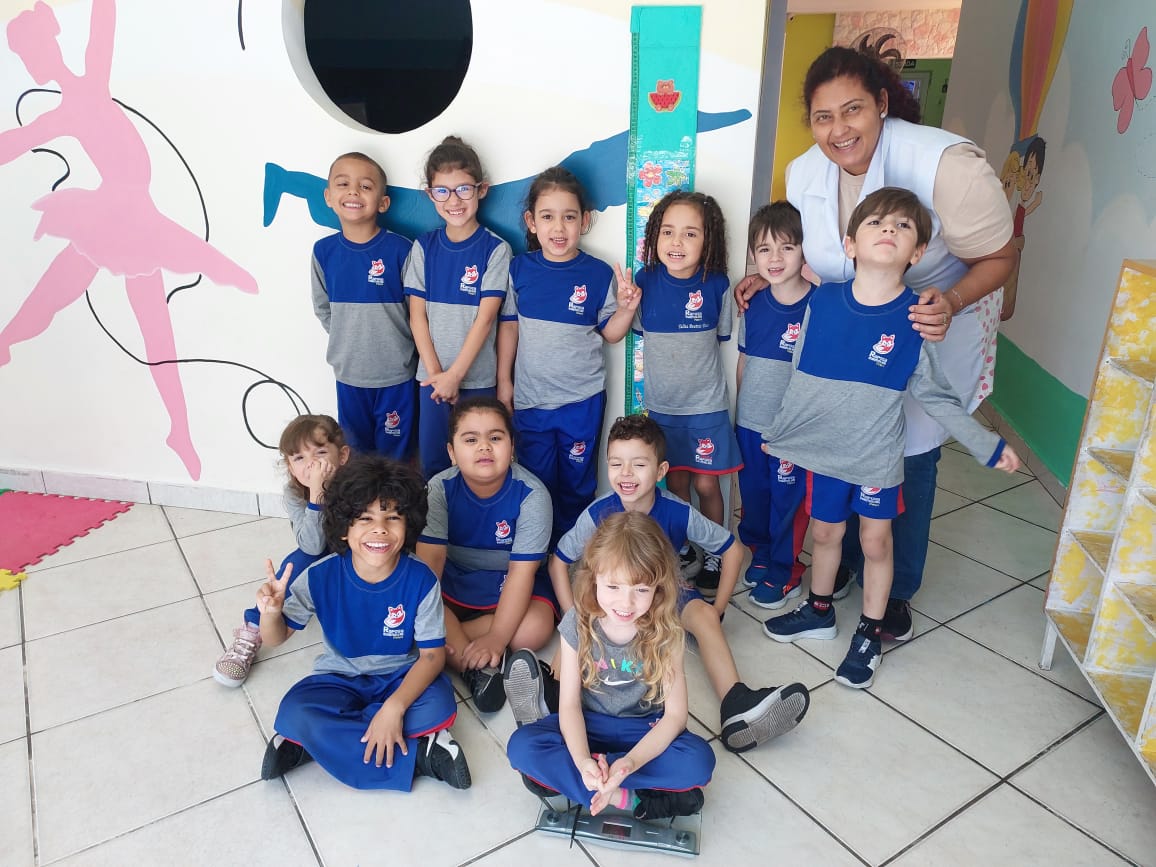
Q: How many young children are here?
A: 11